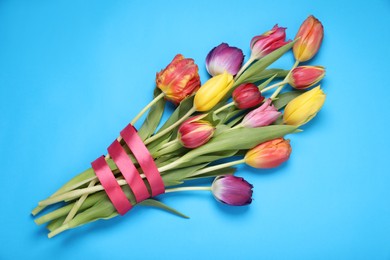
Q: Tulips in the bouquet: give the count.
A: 12